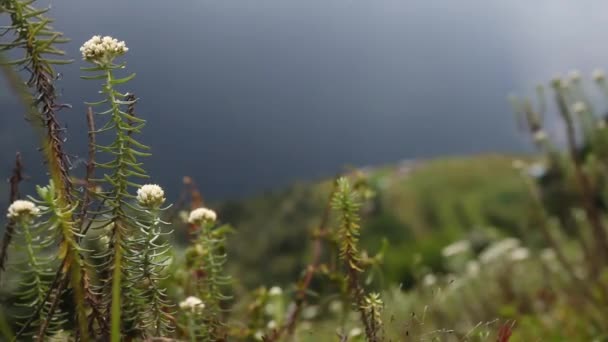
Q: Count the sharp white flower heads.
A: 5